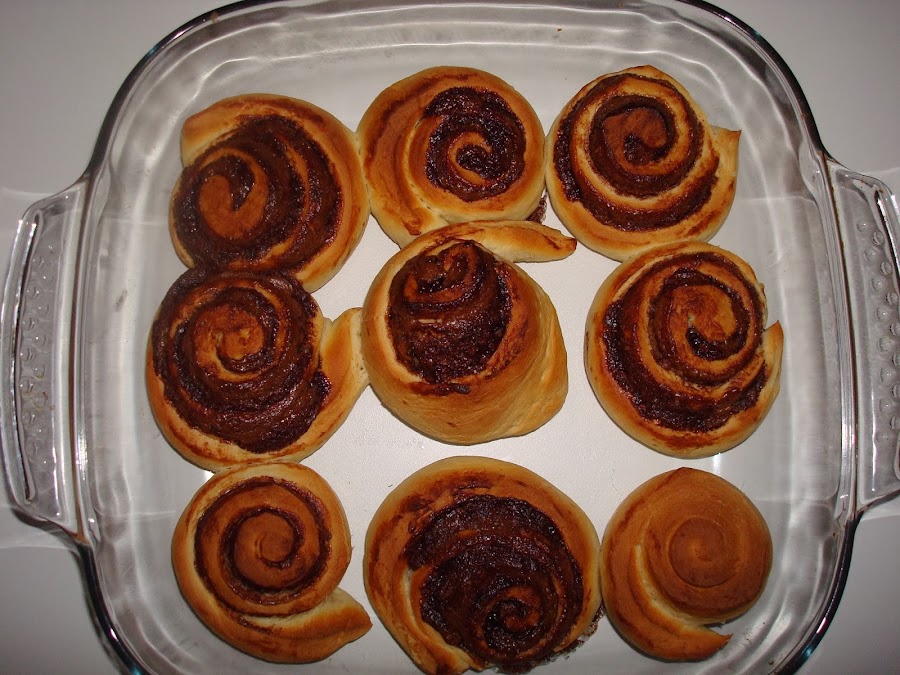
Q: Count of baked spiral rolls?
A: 9